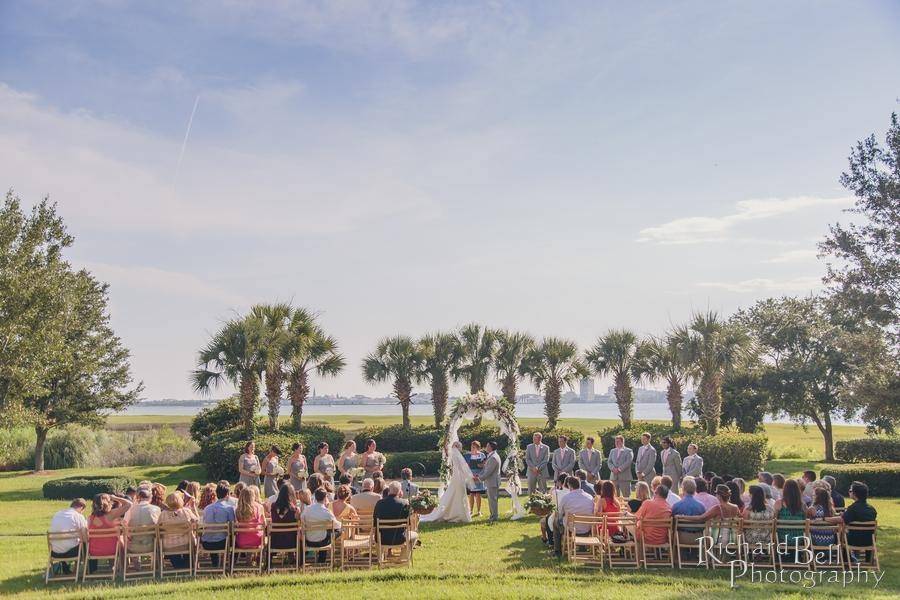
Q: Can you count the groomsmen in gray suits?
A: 7